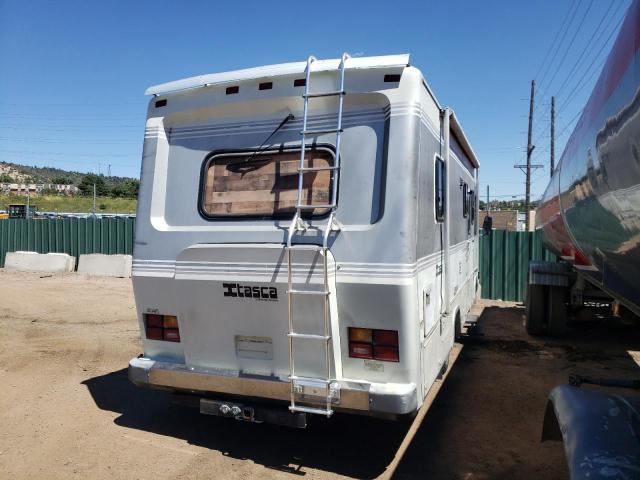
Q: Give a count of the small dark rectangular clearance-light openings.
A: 5